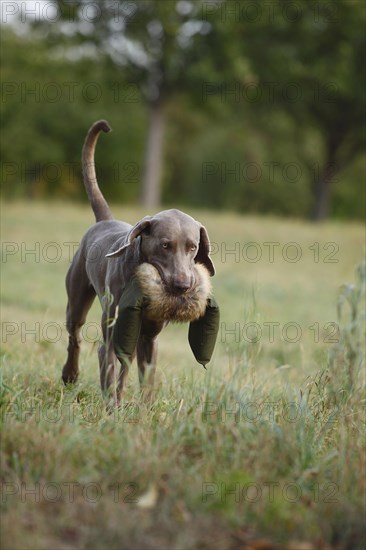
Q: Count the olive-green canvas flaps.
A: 2